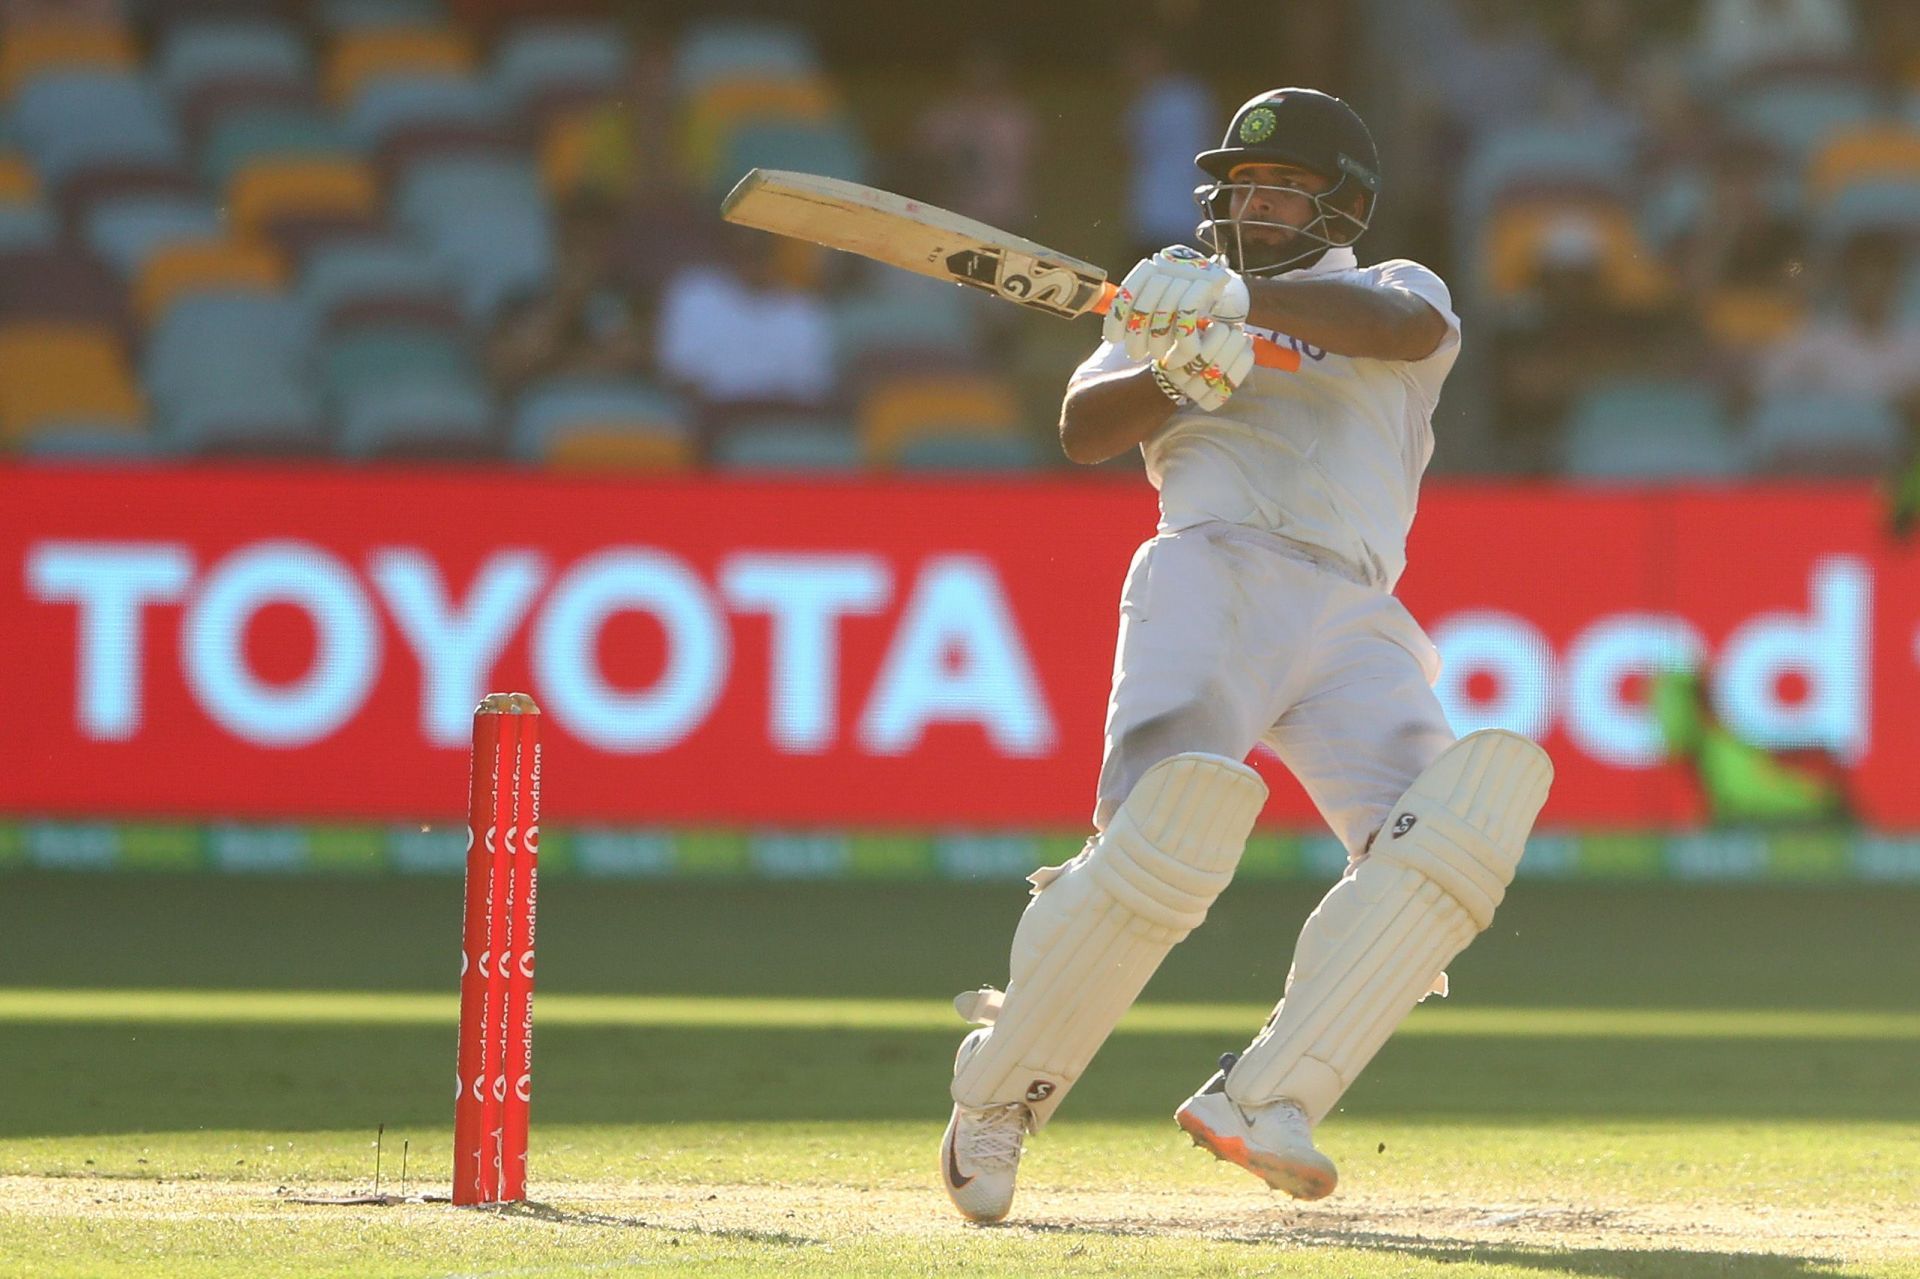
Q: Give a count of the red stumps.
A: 3